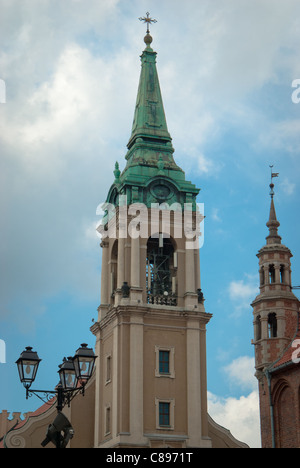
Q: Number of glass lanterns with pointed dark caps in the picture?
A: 3